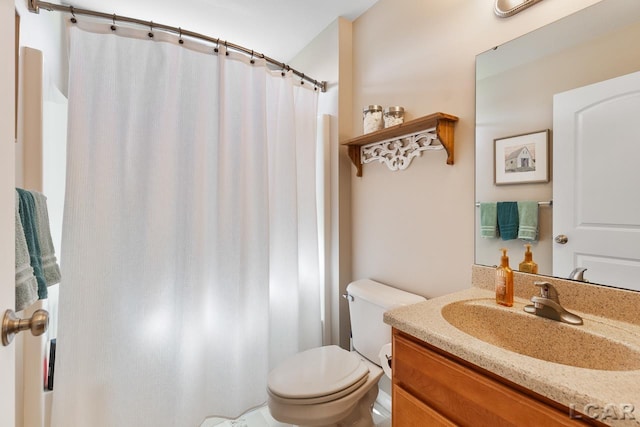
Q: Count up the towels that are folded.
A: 3